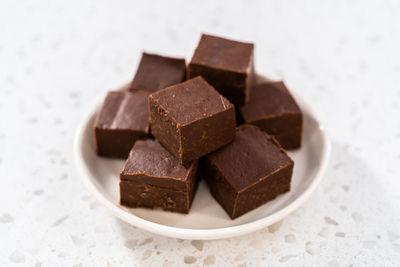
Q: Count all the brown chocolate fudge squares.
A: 7